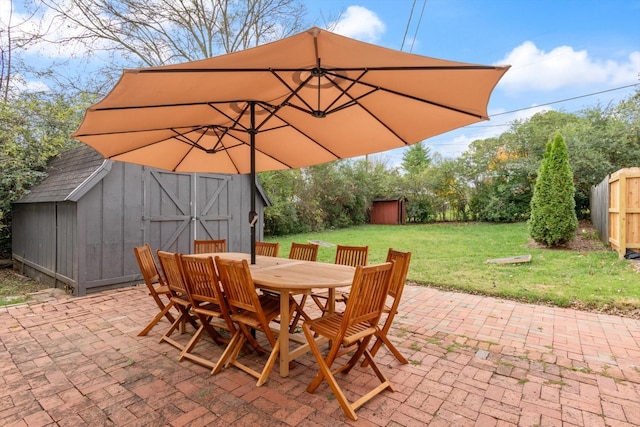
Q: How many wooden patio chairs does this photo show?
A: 10